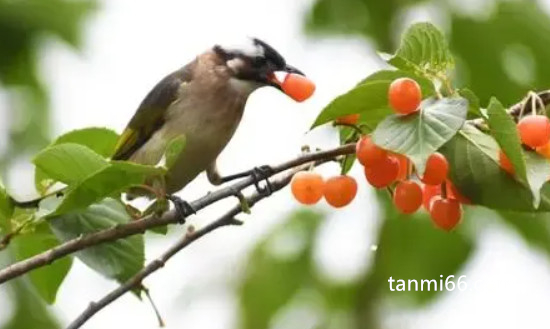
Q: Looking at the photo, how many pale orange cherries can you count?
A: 2